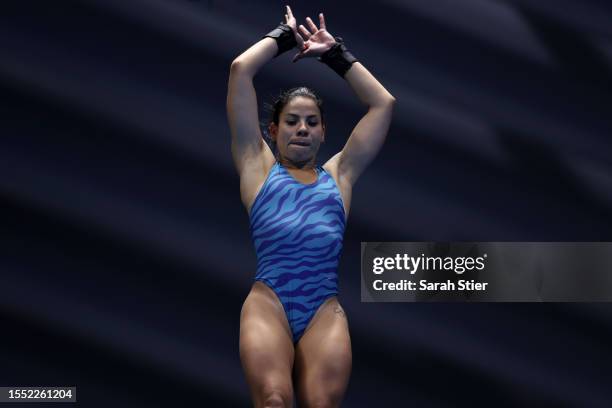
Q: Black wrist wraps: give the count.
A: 2